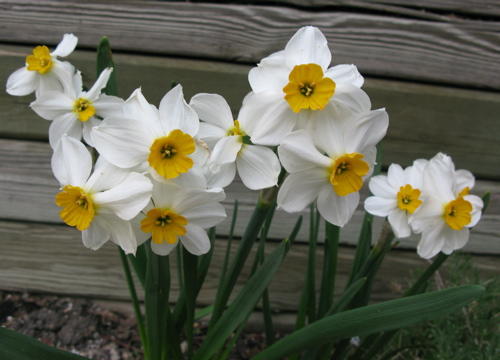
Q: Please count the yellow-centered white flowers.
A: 11